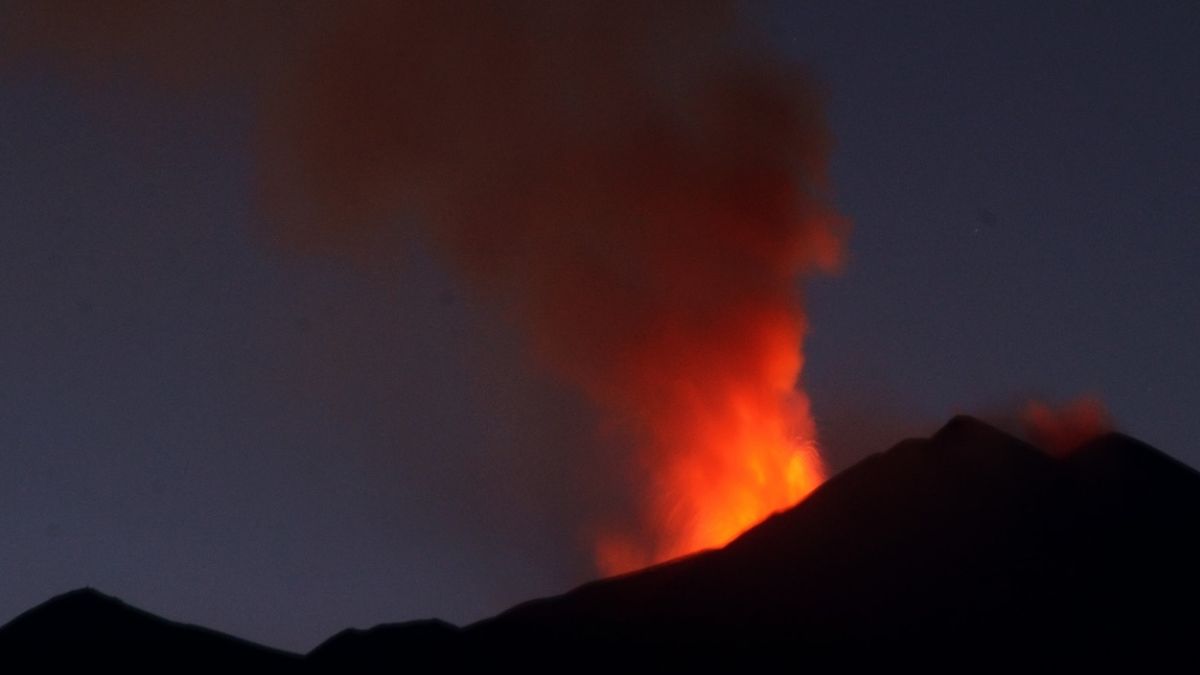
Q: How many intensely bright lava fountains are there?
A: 1